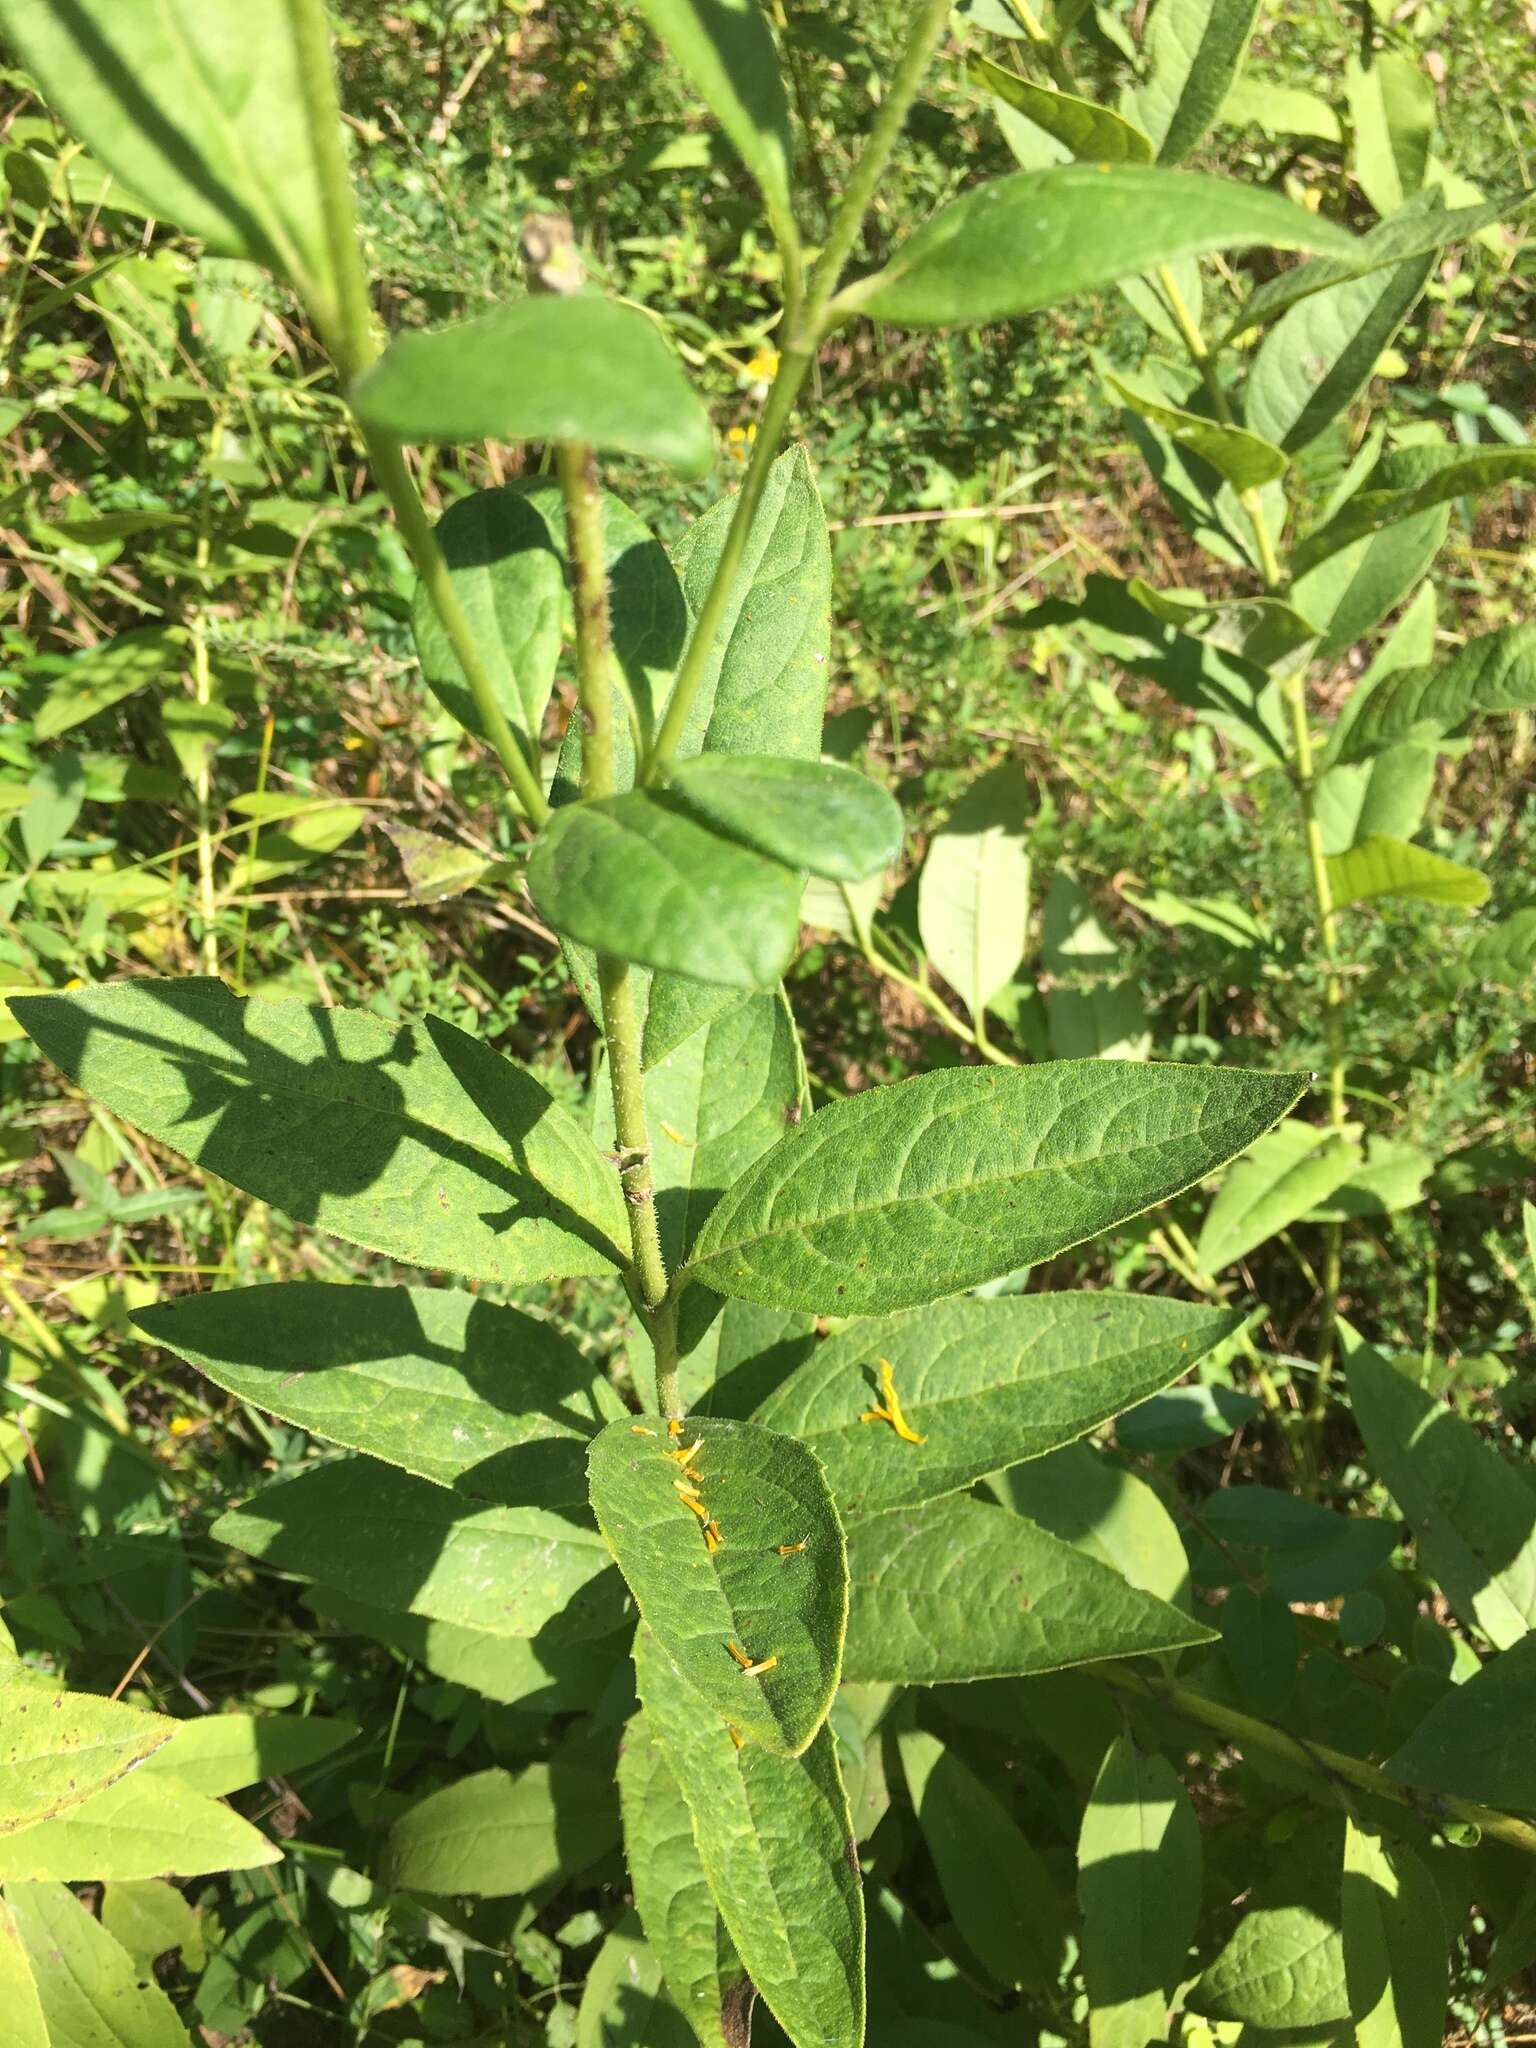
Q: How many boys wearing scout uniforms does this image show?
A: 0